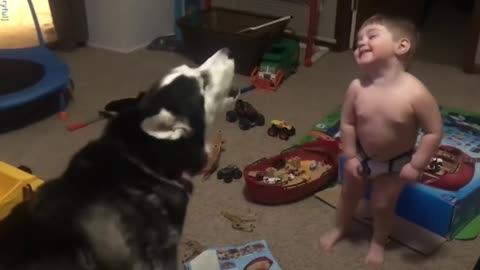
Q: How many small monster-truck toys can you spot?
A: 3